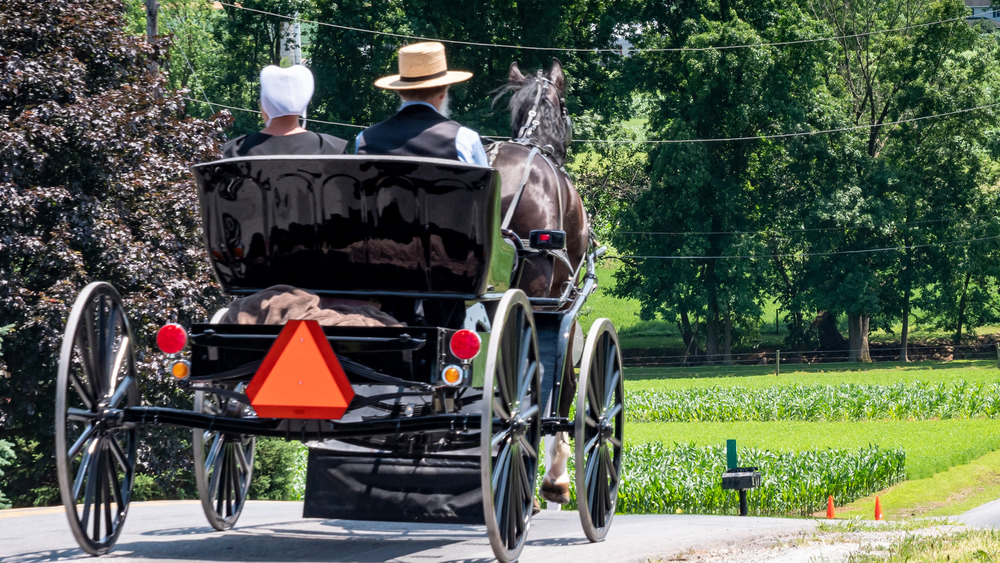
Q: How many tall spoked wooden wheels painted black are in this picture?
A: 4